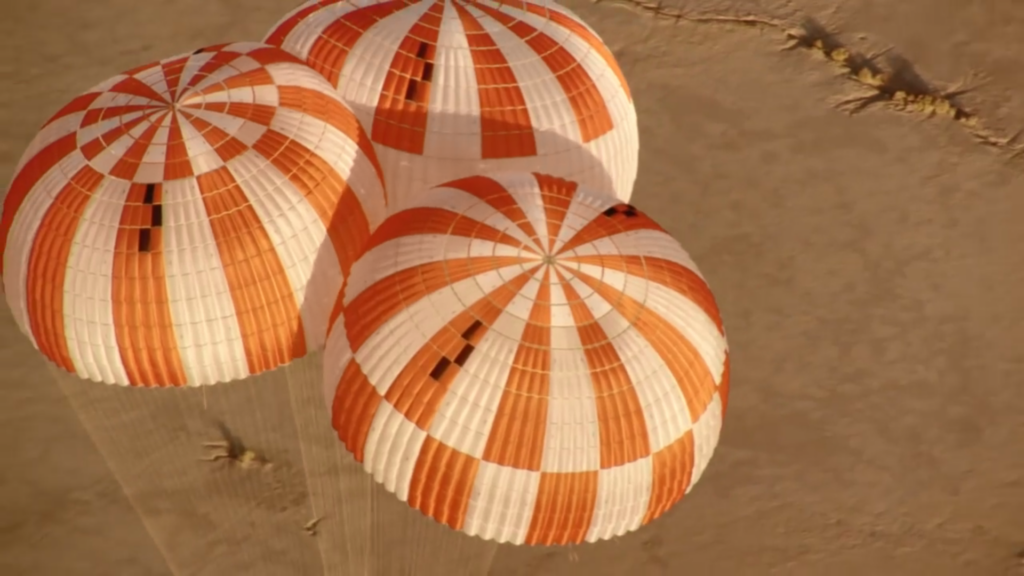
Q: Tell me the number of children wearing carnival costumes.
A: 0